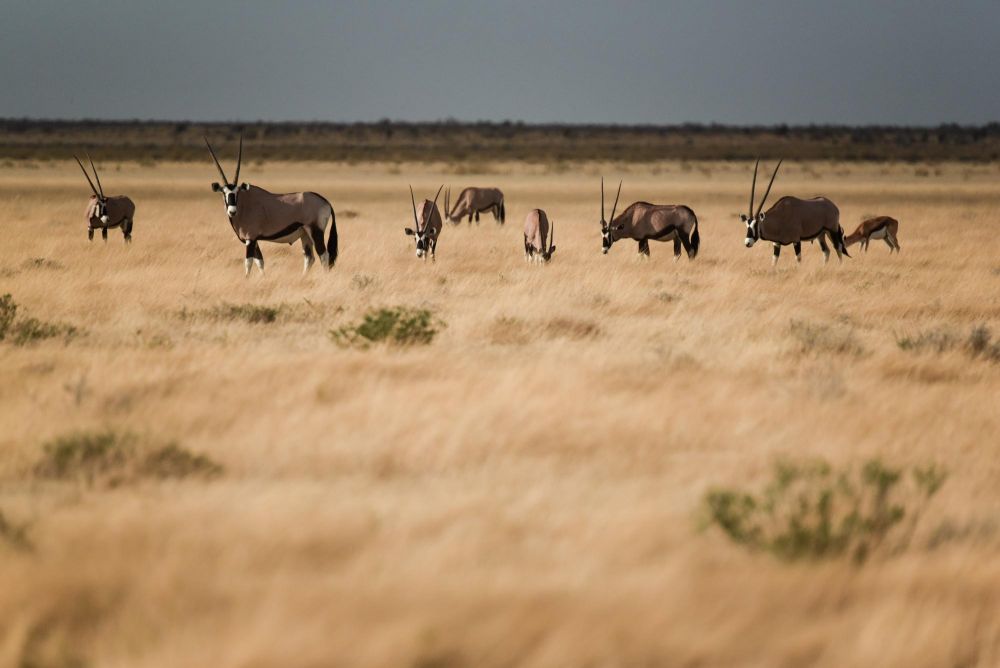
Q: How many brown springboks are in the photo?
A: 1